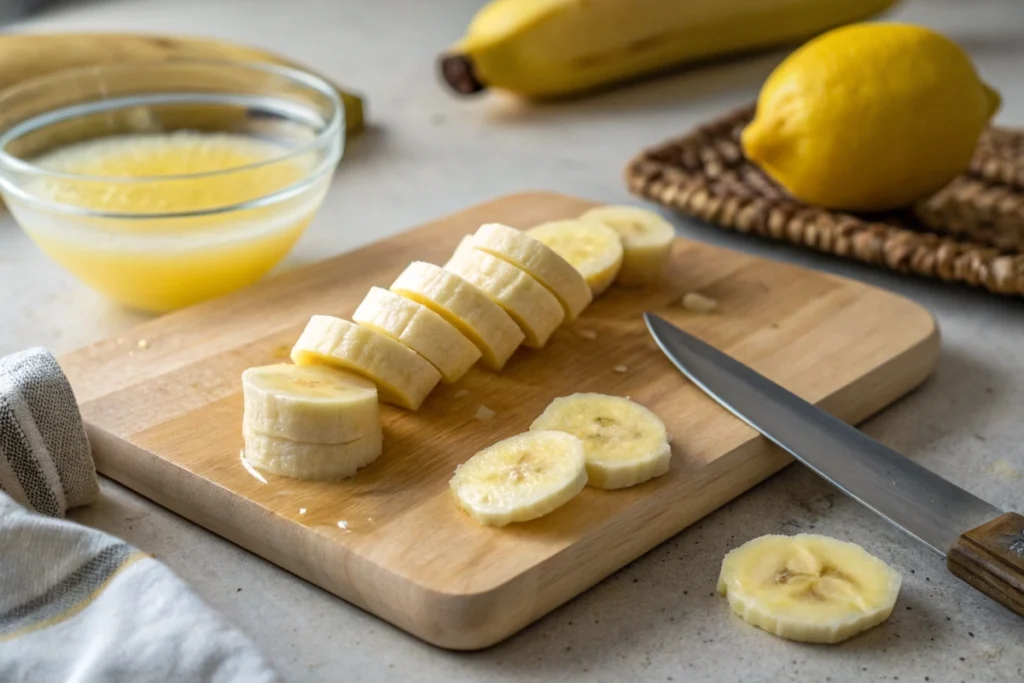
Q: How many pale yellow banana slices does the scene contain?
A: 12